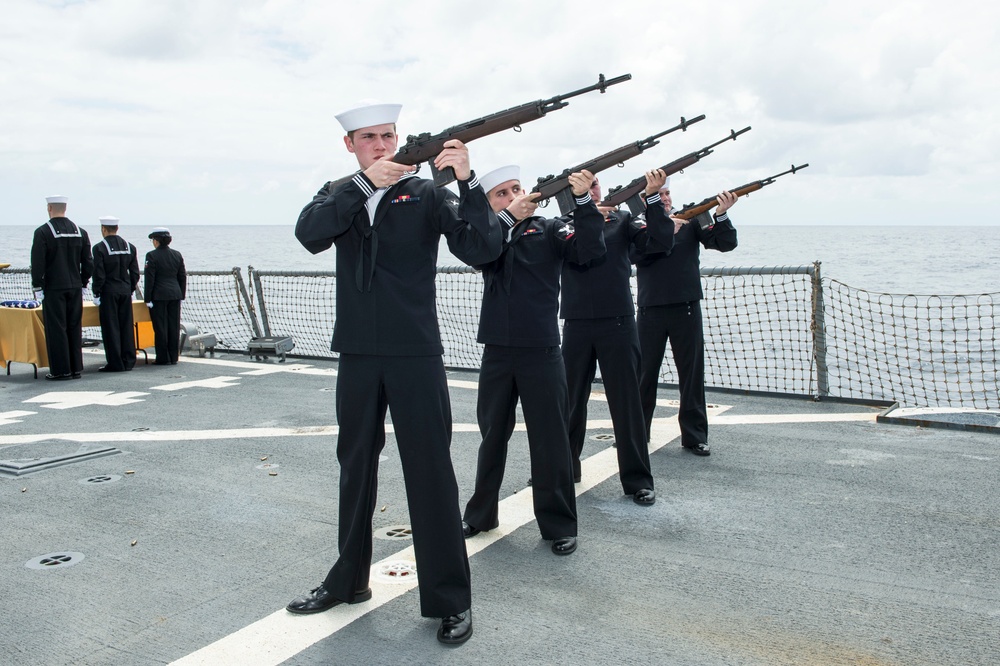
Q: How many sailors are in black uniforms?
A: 7